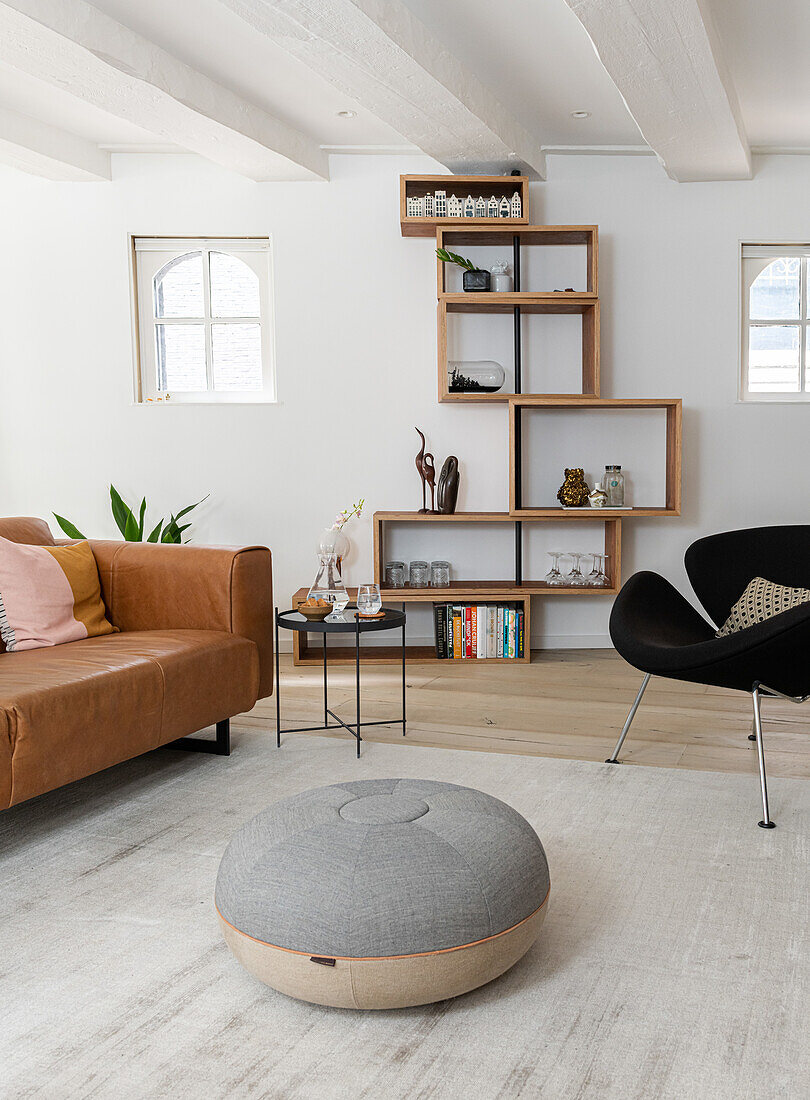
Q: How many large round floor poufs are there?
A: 1